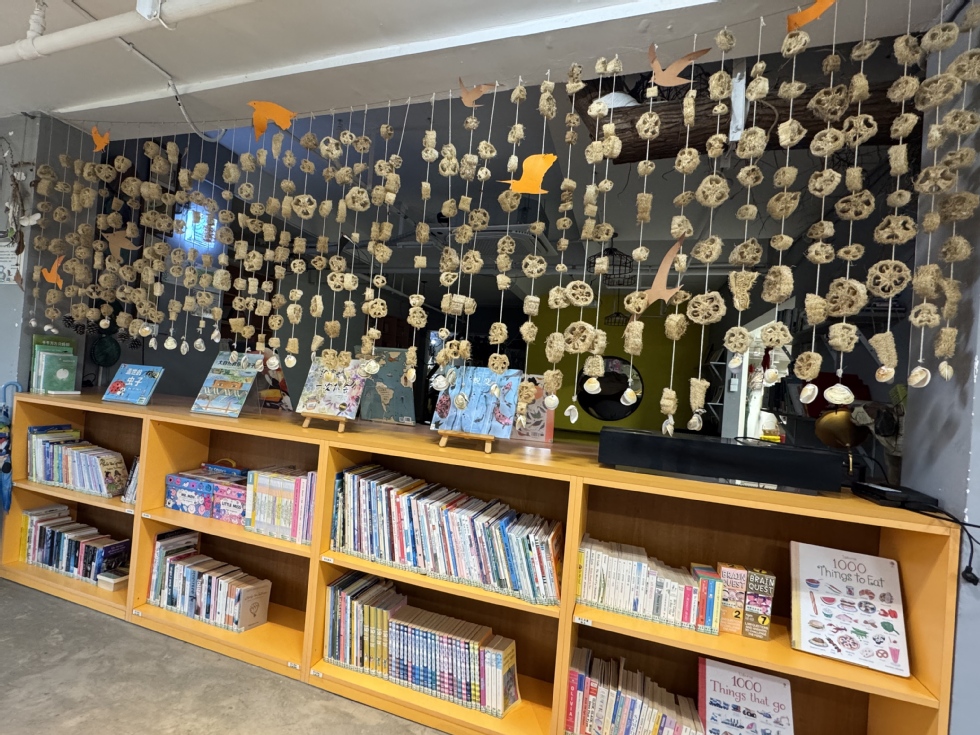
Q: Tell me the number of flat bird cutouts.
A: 9